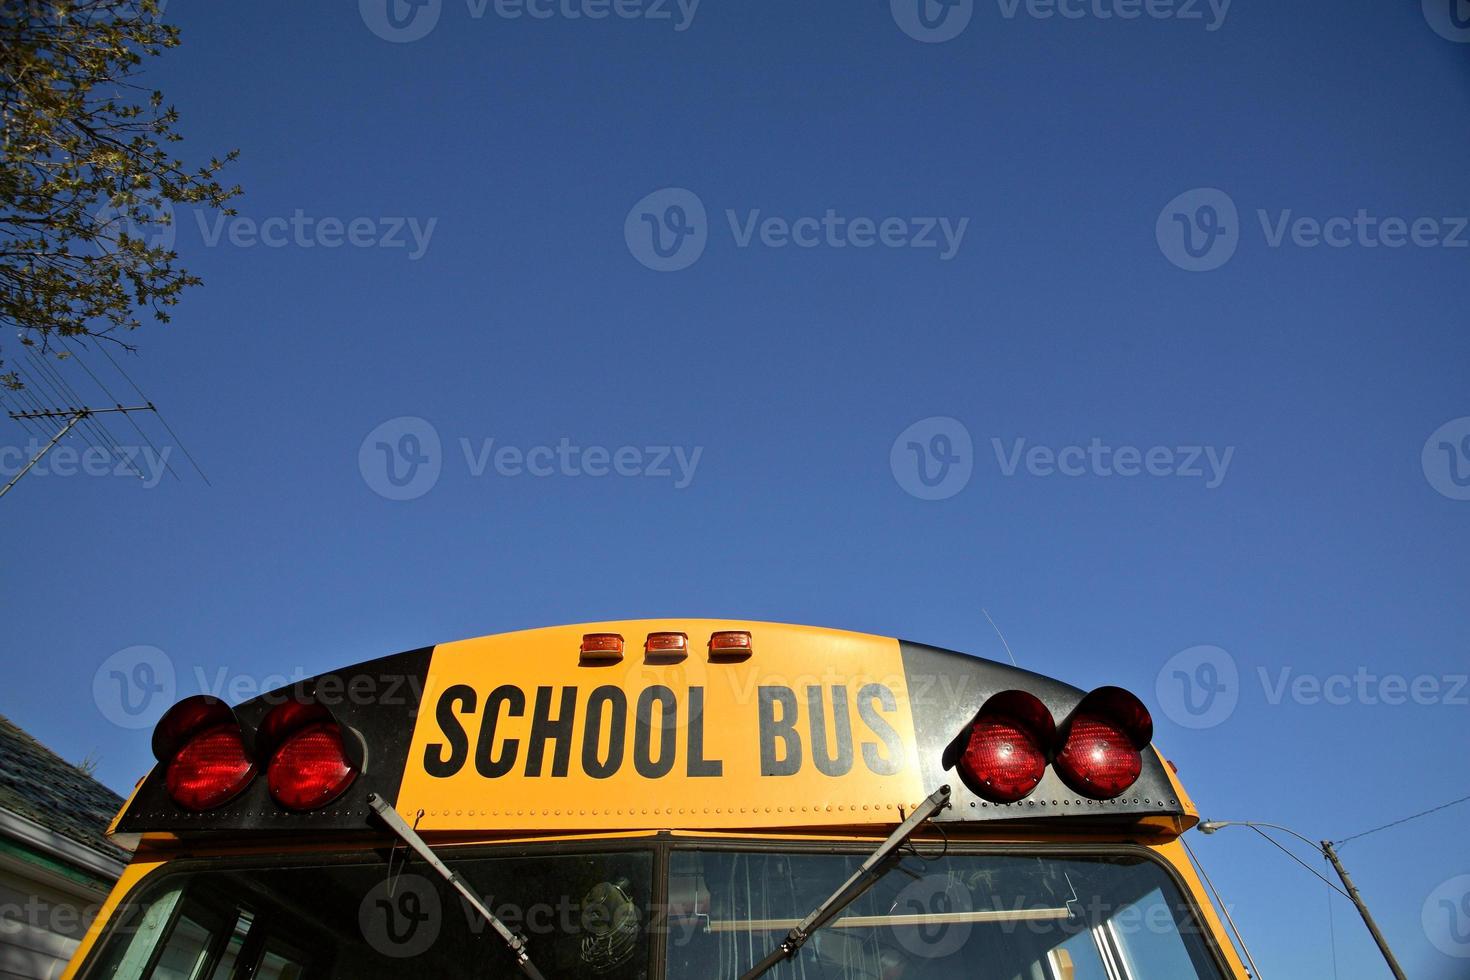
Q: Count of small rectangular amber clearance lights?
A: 3